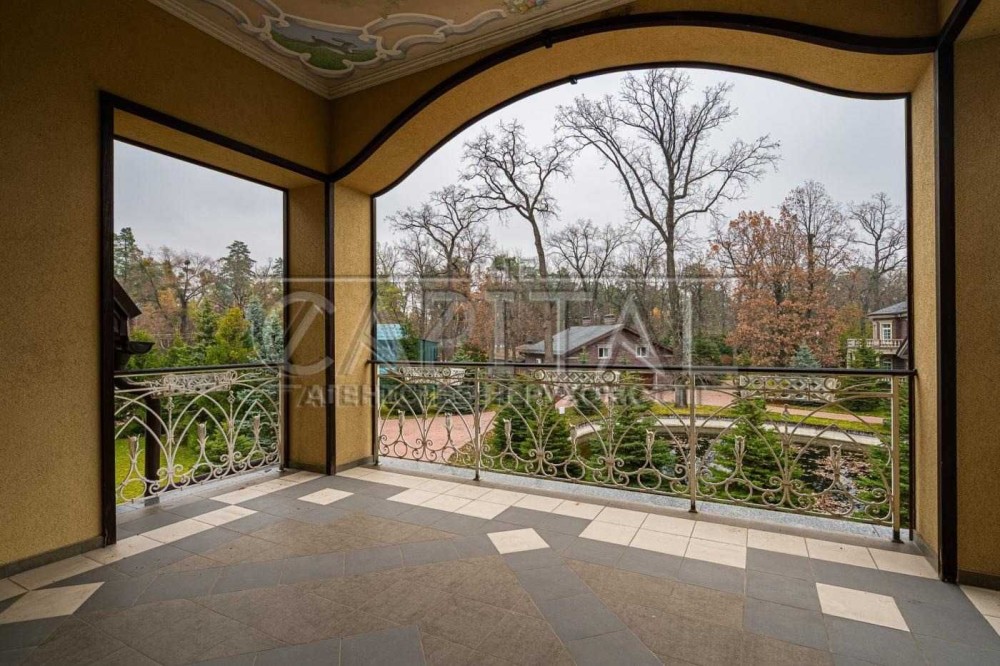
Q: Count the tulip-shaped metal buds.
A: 10